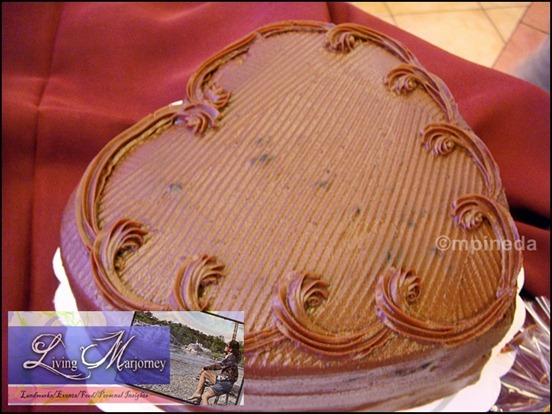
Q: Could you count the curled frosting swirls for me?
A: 10